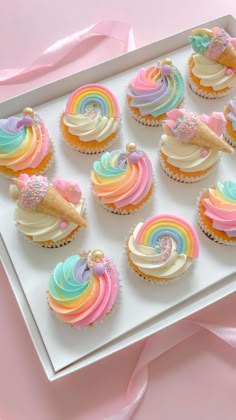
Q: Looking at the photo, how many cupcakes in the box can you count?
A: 11